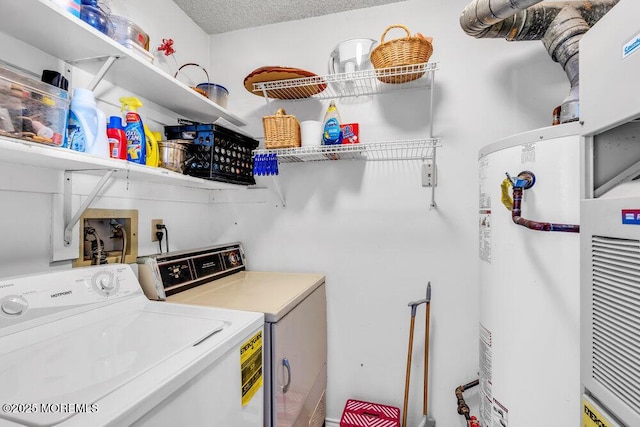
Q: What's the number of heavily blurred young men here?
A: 0